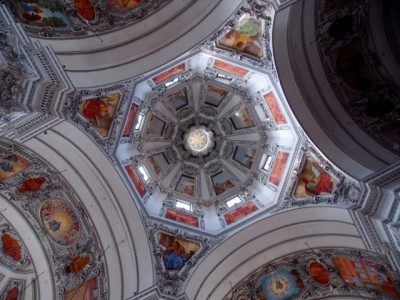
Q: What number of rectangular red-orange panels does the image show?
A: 8